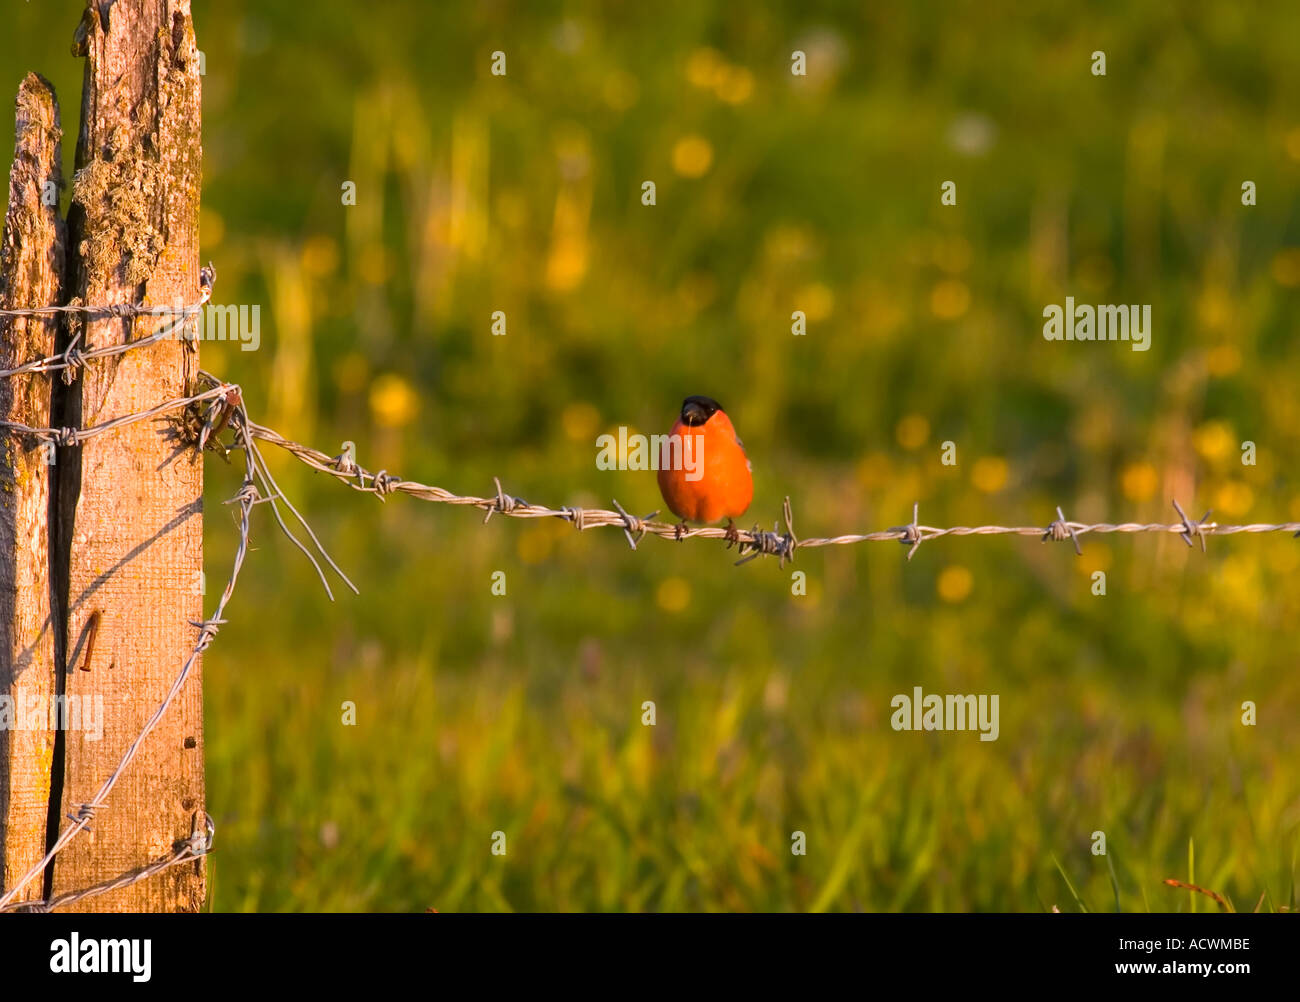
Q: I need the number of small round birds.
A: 1